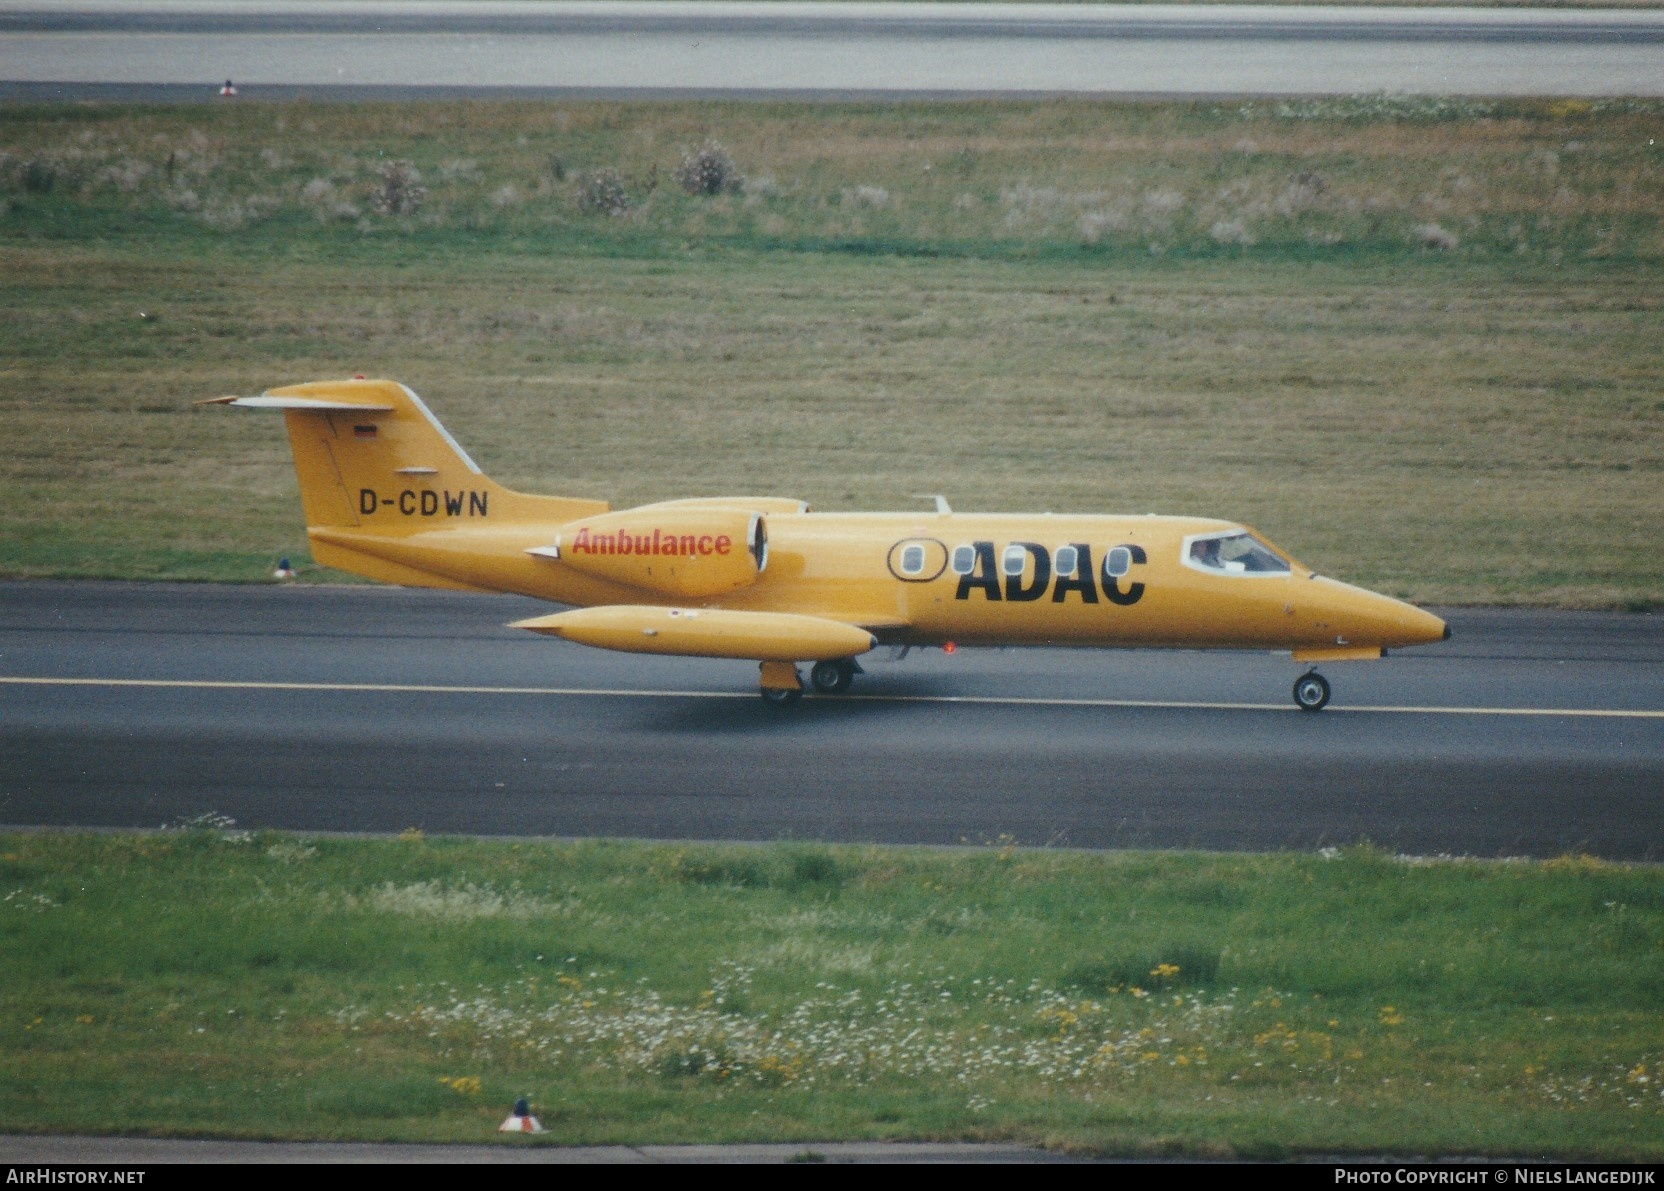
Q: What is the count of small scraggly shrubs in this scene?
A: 3